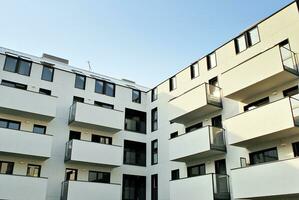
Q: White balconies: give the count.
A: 12